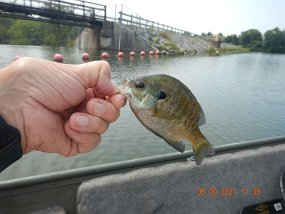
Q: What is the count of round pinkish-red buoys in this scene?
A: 8